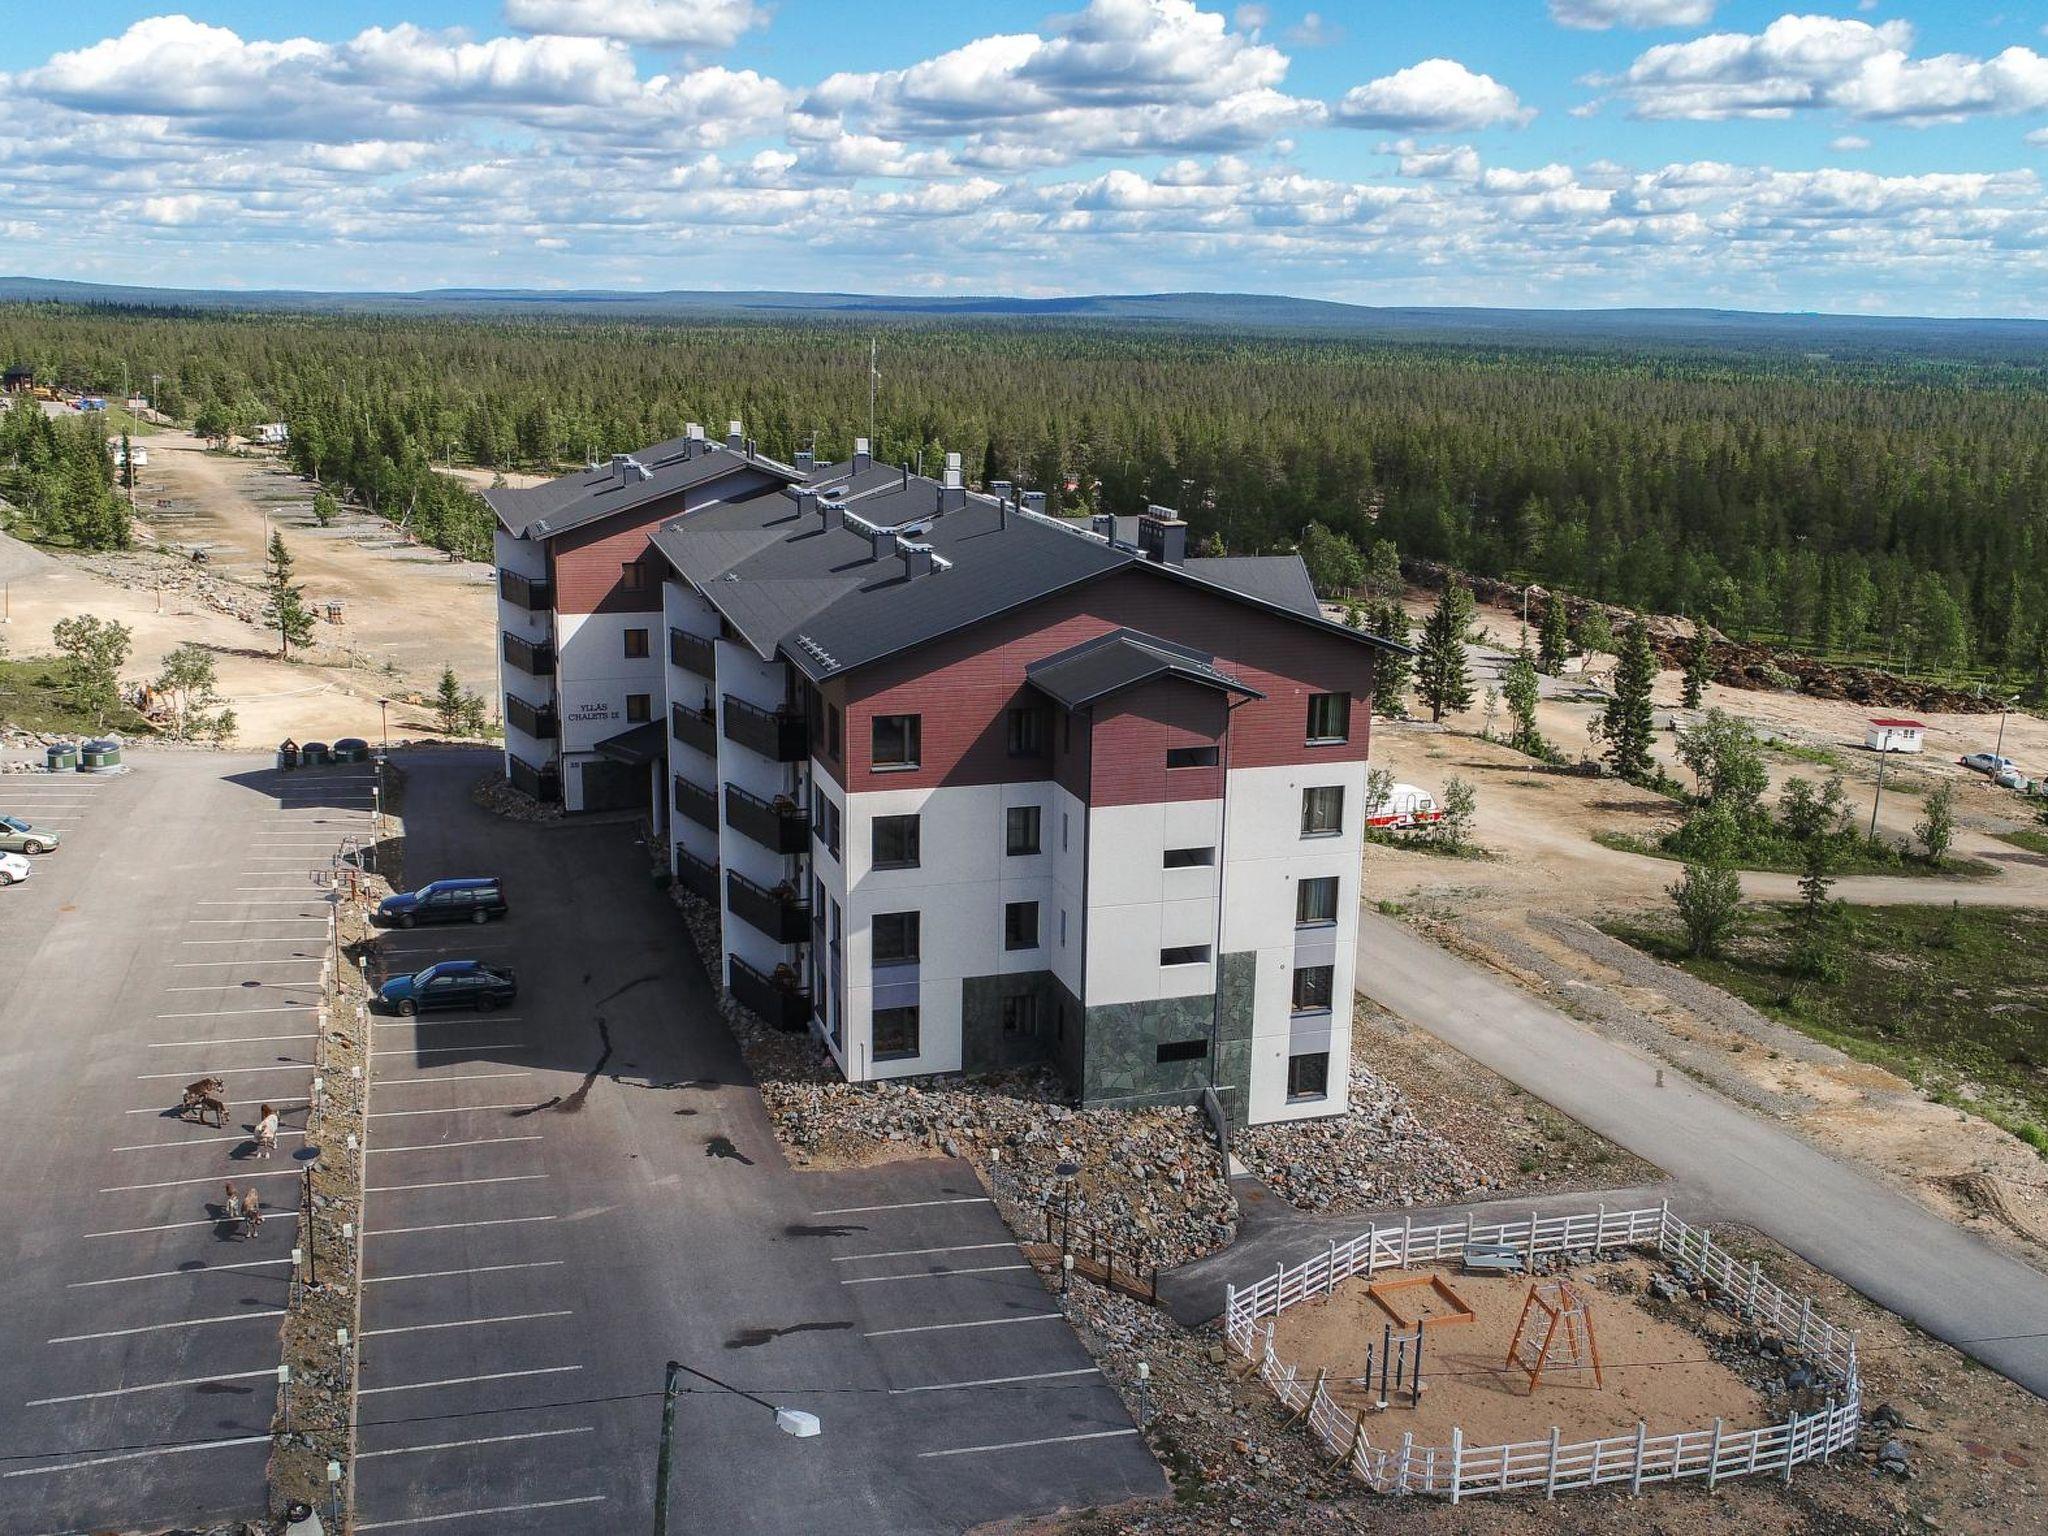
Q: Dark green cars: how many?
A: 1